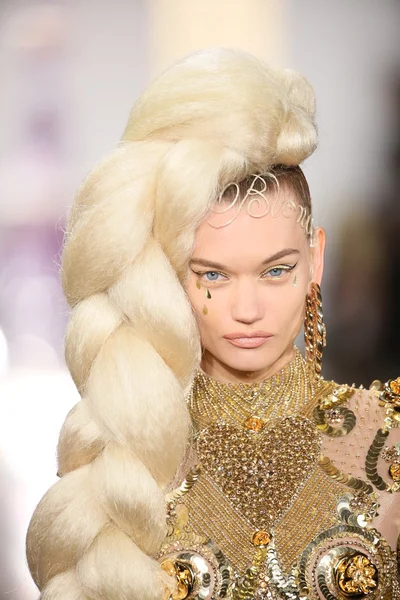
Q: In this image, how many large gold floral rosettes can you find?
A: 2